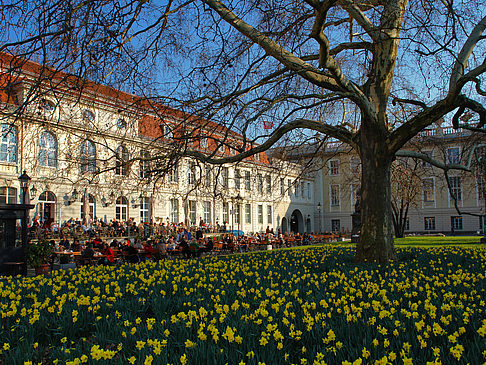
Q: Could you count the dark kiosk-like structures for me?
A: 1